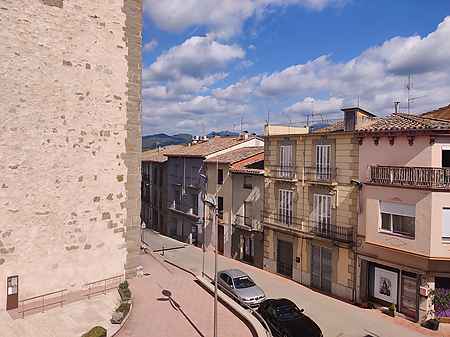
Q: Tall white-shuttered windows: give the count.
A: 4